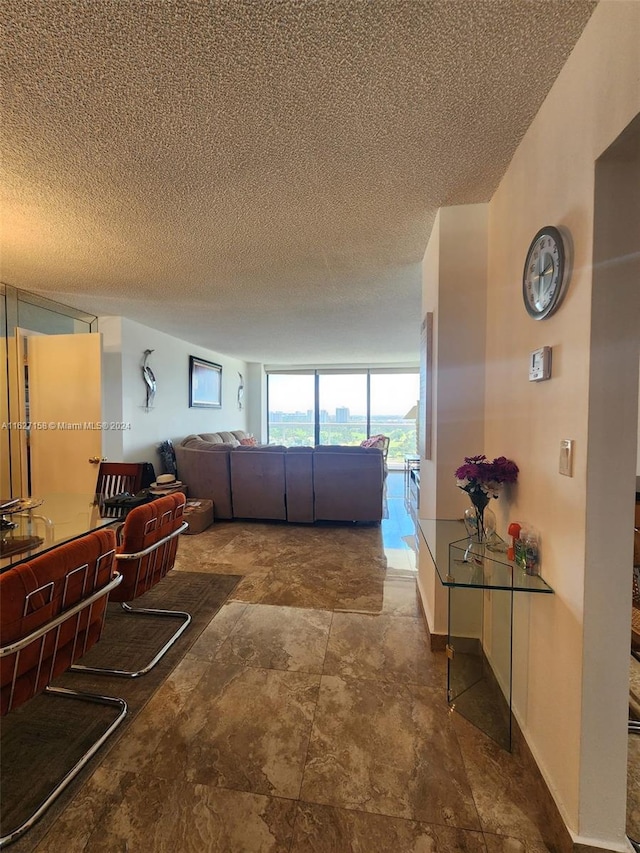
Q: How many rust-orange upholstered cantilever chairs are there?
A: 2